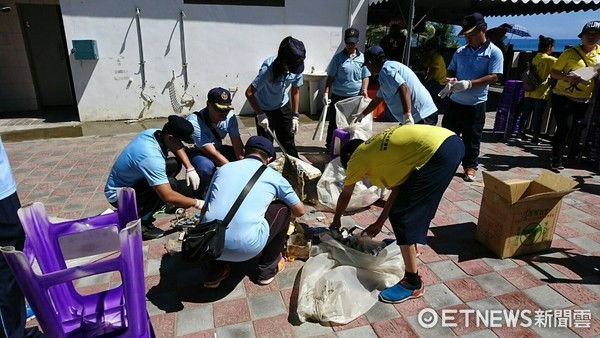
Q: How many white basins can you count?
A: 1